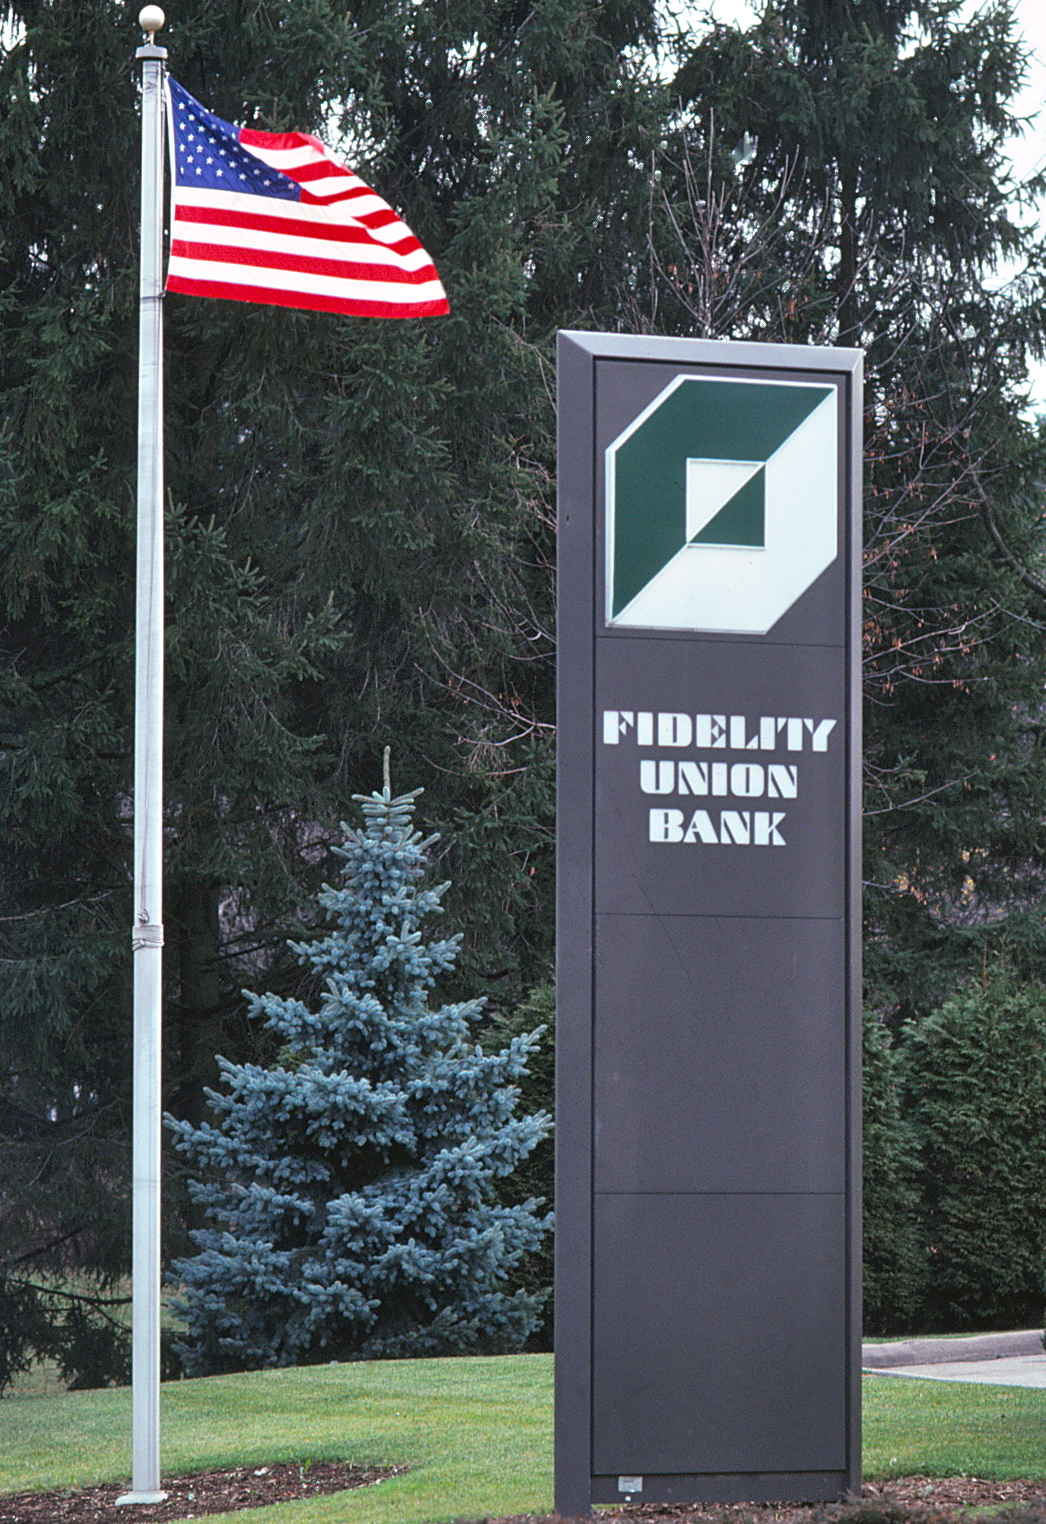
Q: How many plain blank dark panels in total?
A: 2